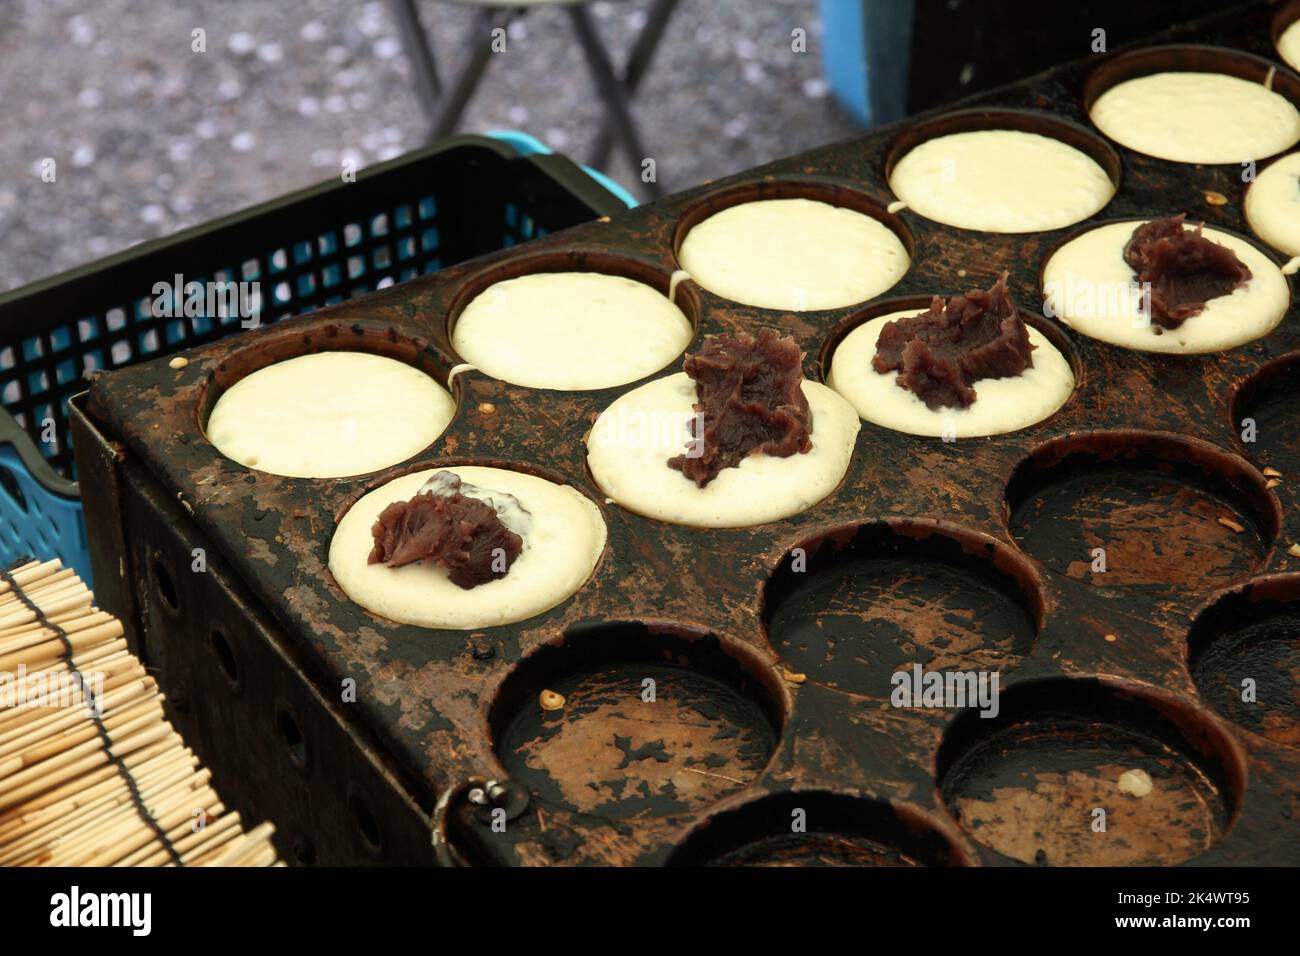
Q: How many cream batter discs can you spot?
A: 11